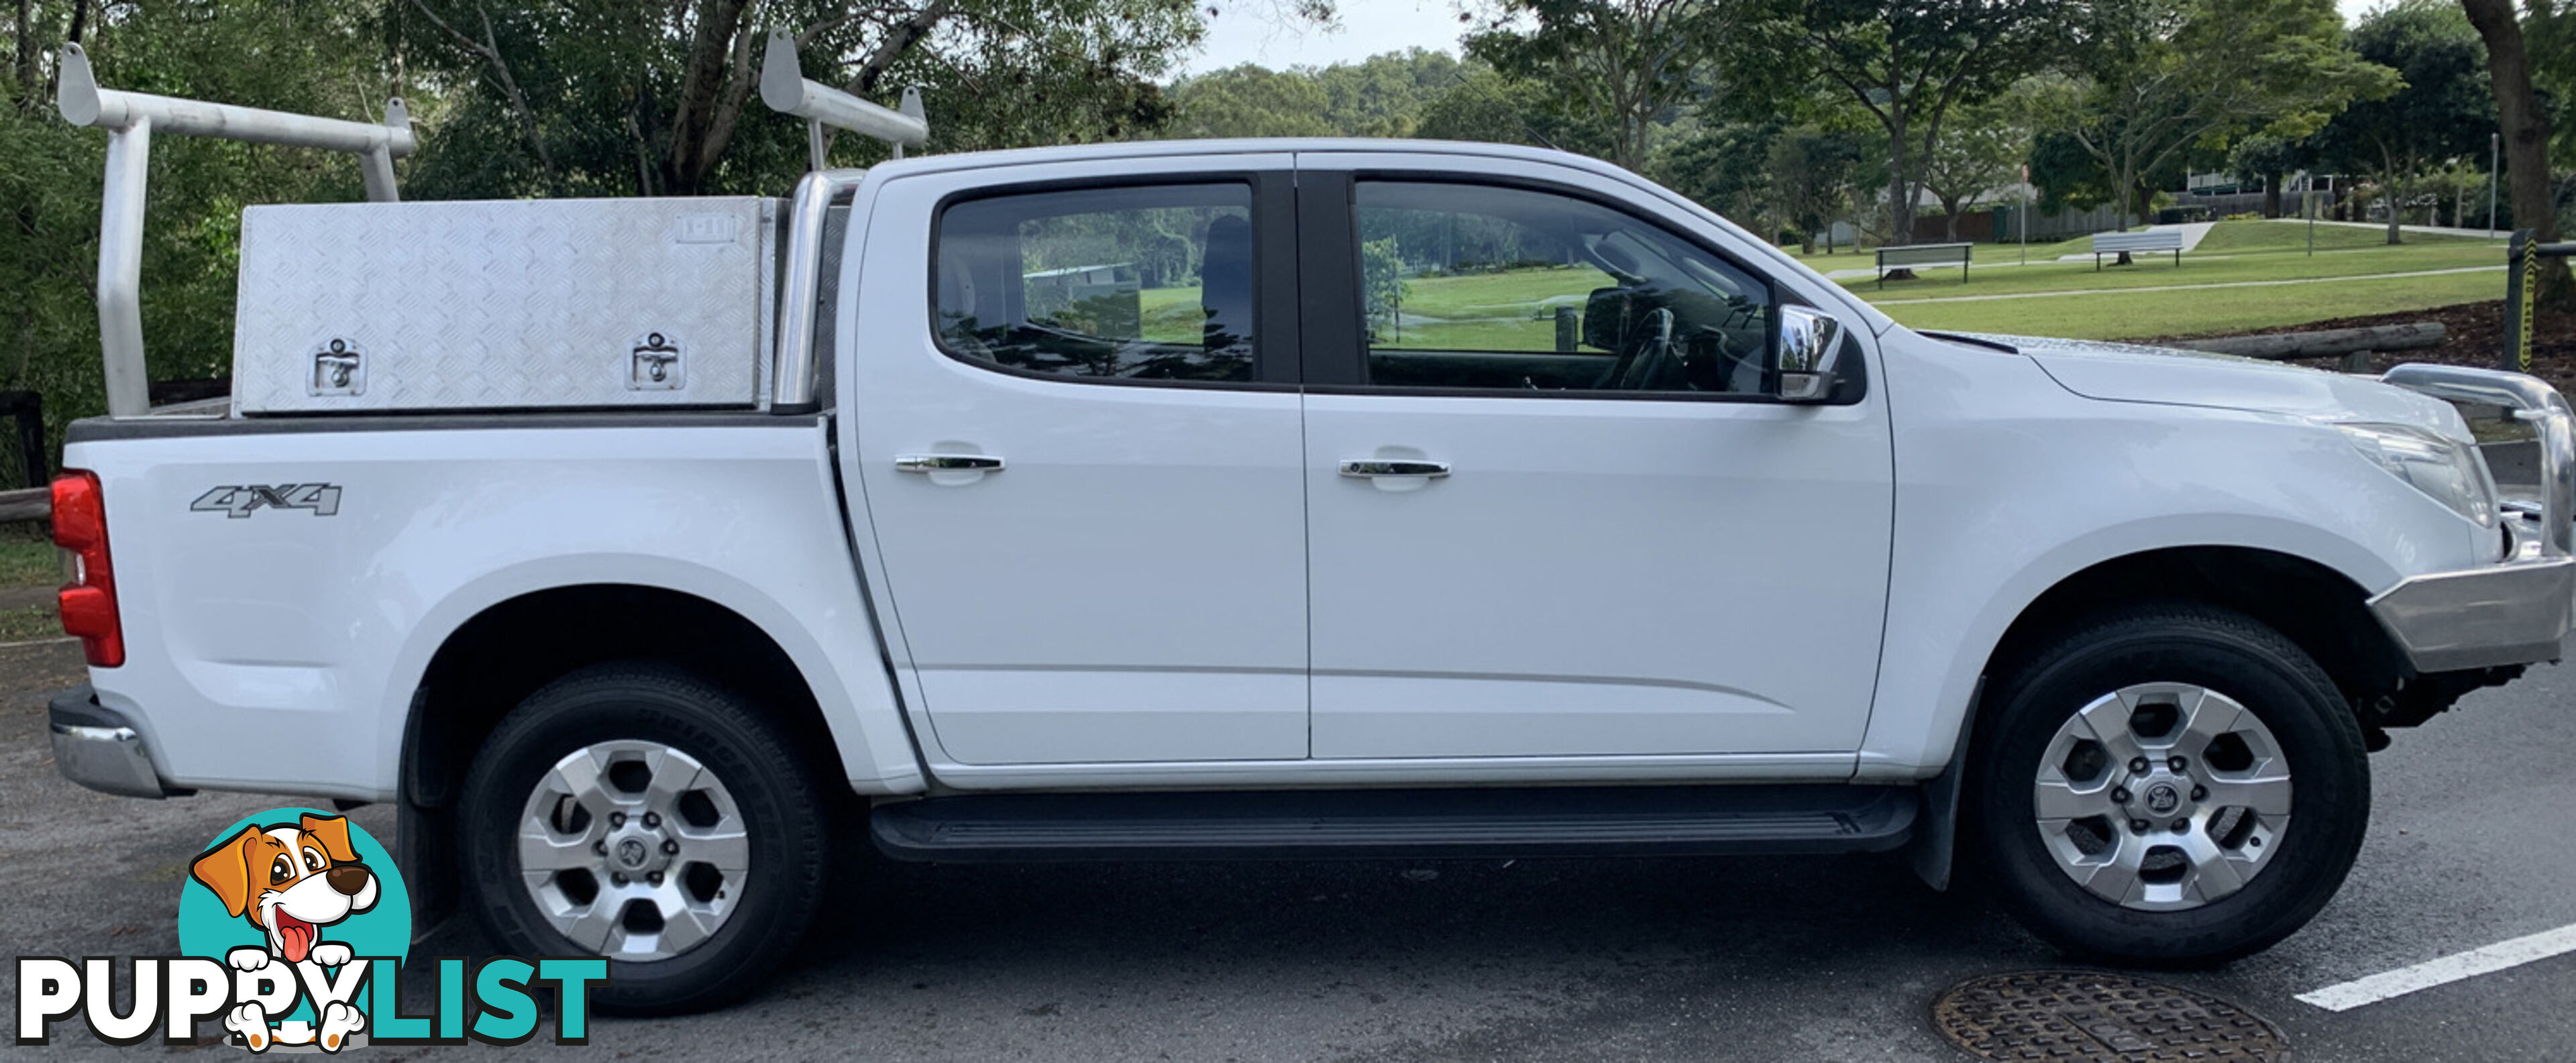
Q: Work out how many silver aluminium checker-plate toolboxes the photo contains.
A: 1